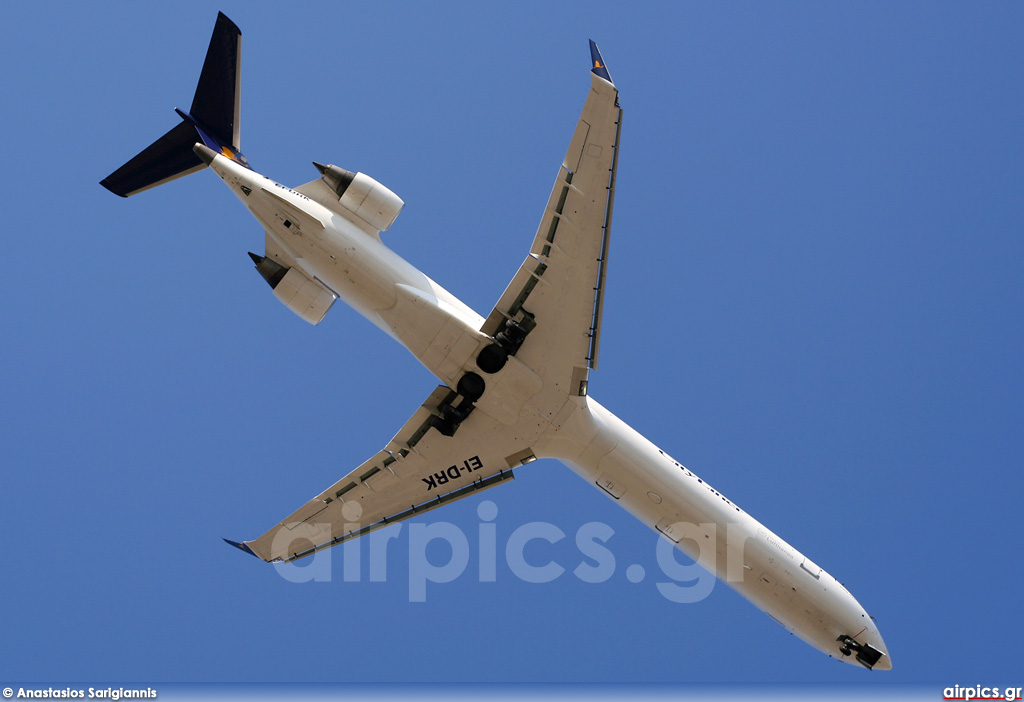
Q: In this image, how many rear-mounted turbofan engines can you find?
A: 2